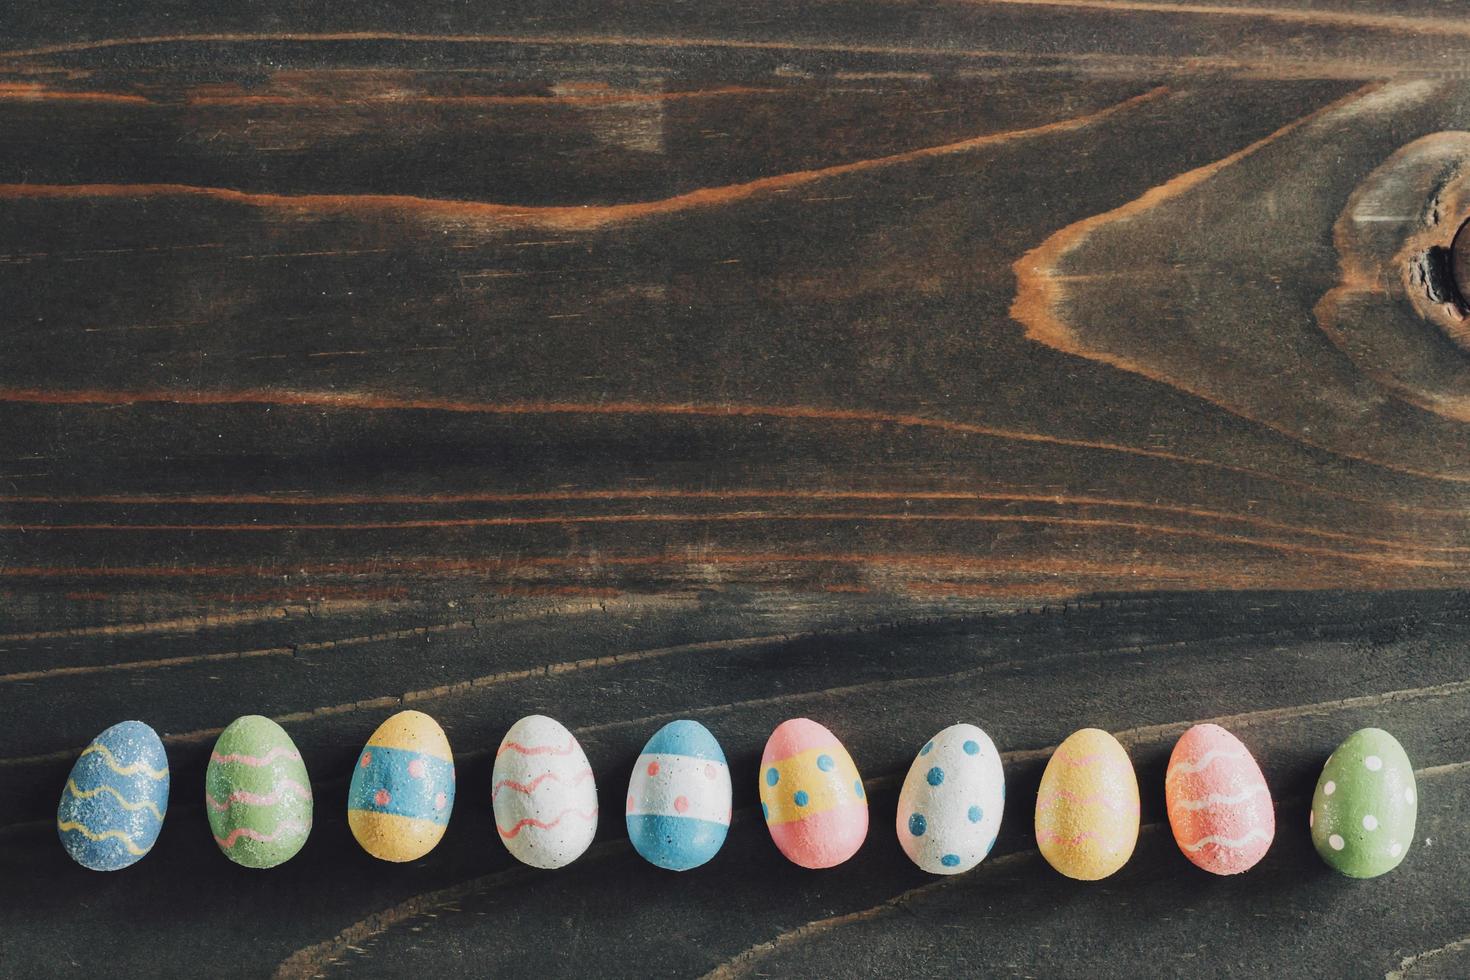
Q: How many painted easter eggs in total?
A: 10